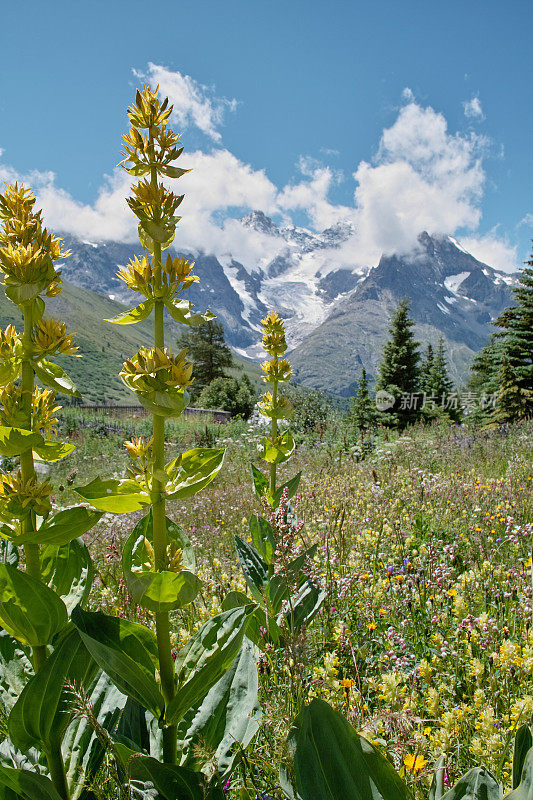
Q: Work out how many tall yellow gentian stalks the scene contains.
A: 3